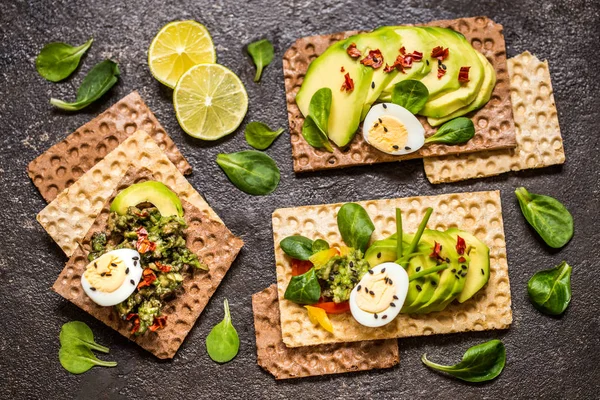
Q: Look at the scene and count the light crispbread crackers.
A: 3